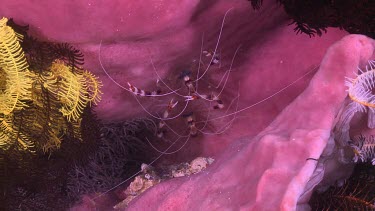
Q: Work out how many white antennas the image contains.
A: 12